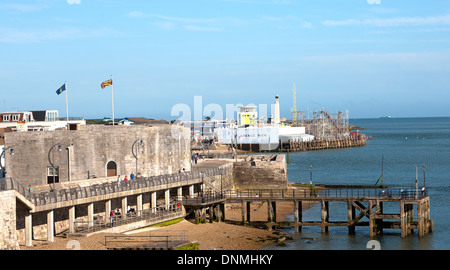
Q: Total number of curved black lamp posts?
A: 3